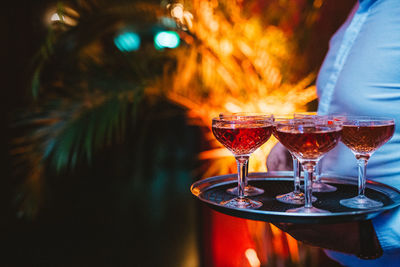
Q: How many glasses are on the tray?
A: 6